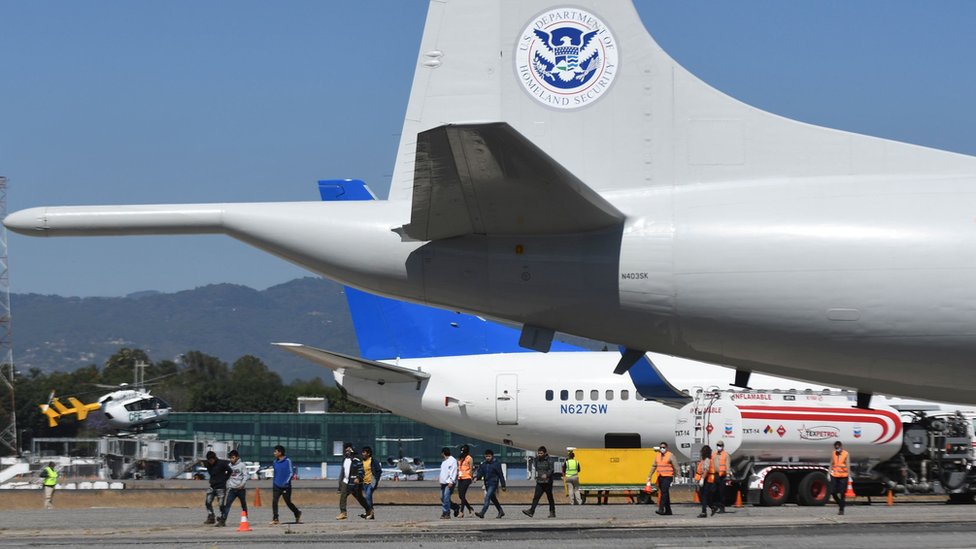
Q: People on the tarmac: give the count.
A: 15